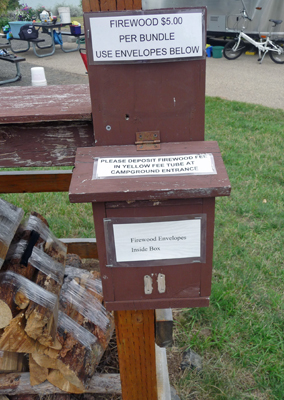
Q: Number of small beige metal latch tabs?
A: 2